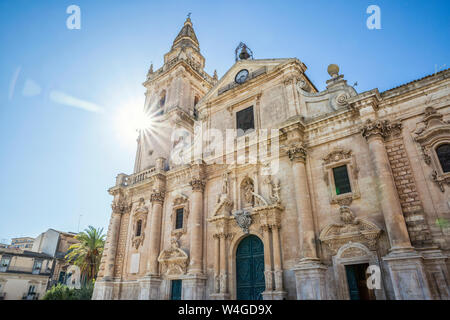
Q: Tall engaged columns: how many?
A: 5